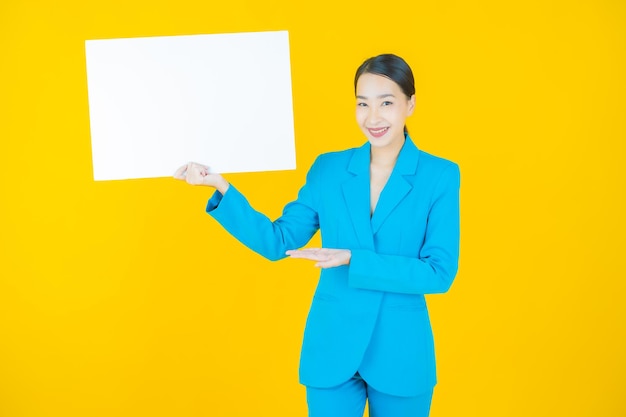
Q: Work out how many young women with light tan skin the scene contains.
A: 1